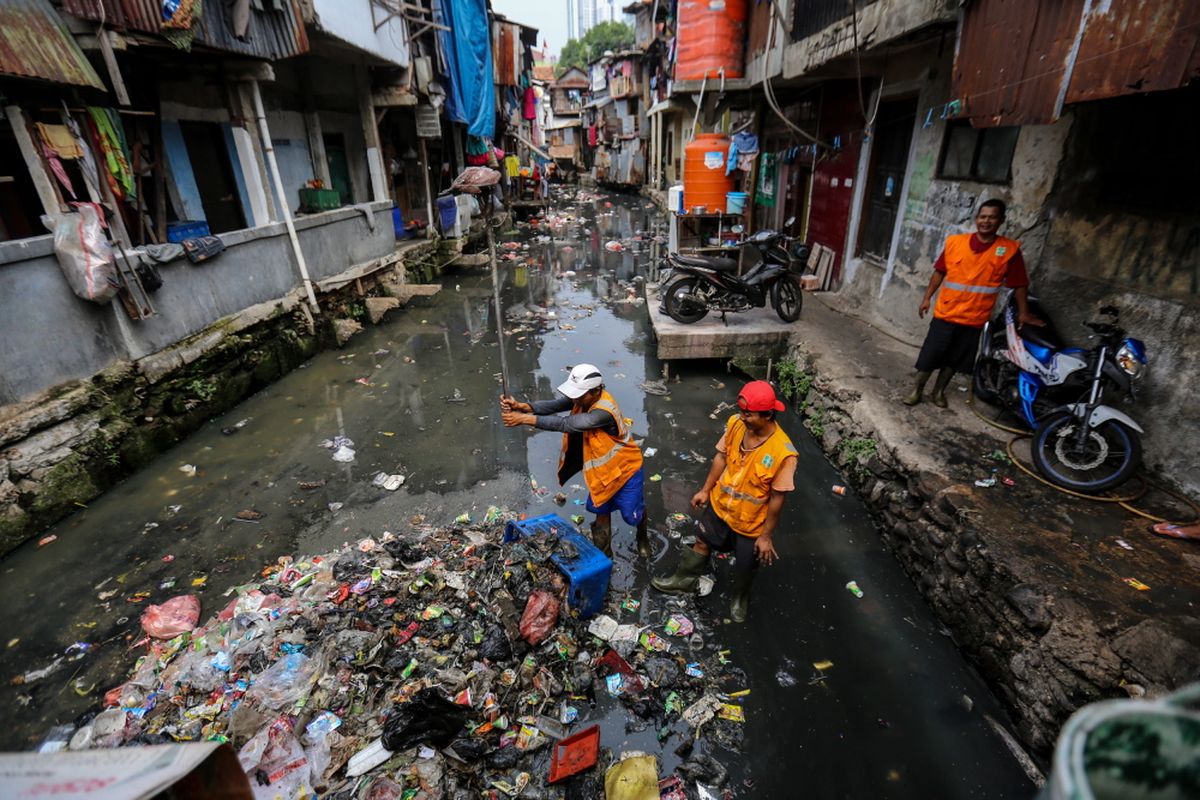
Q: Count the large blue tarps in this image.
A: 1